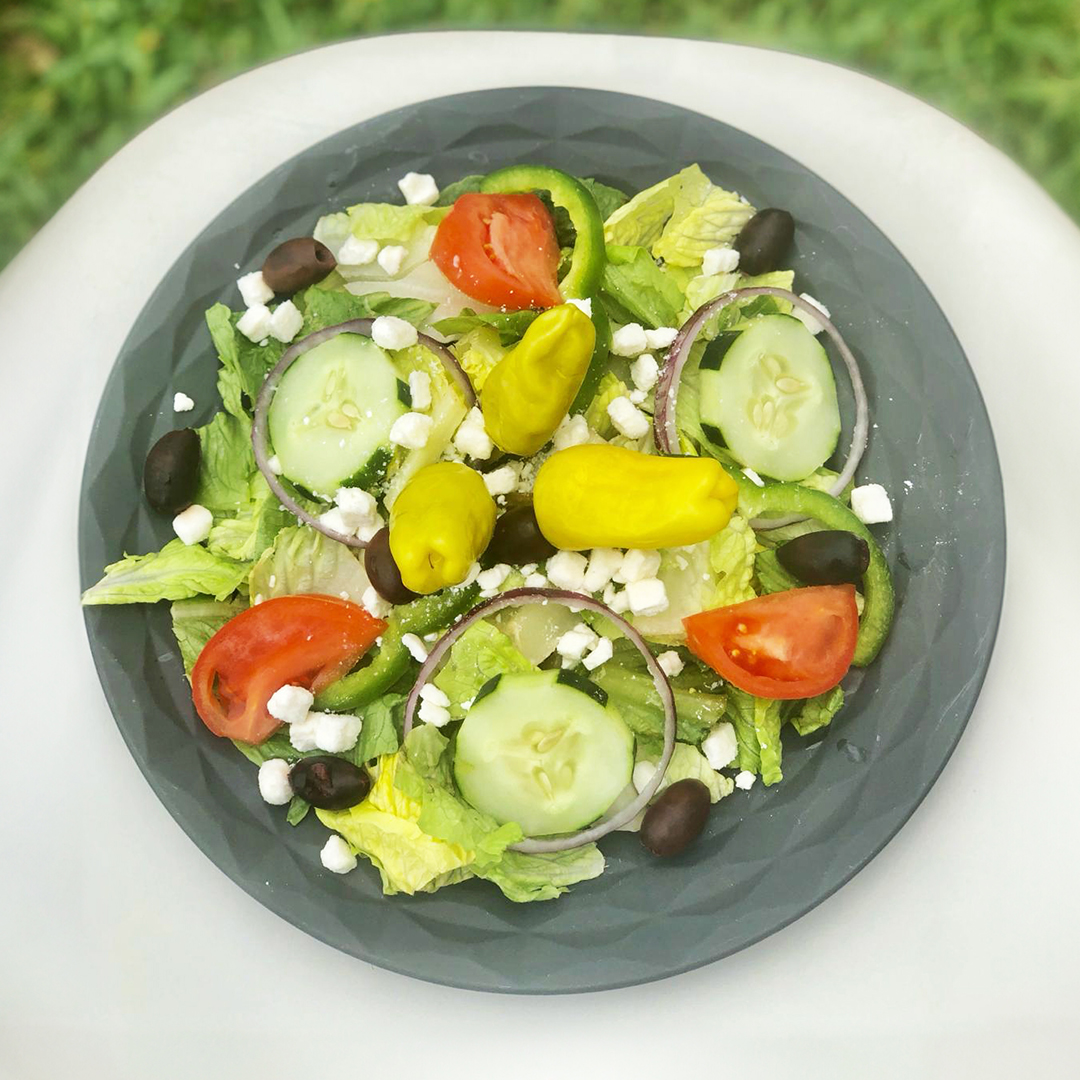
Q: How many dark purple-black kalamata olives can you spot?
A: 8